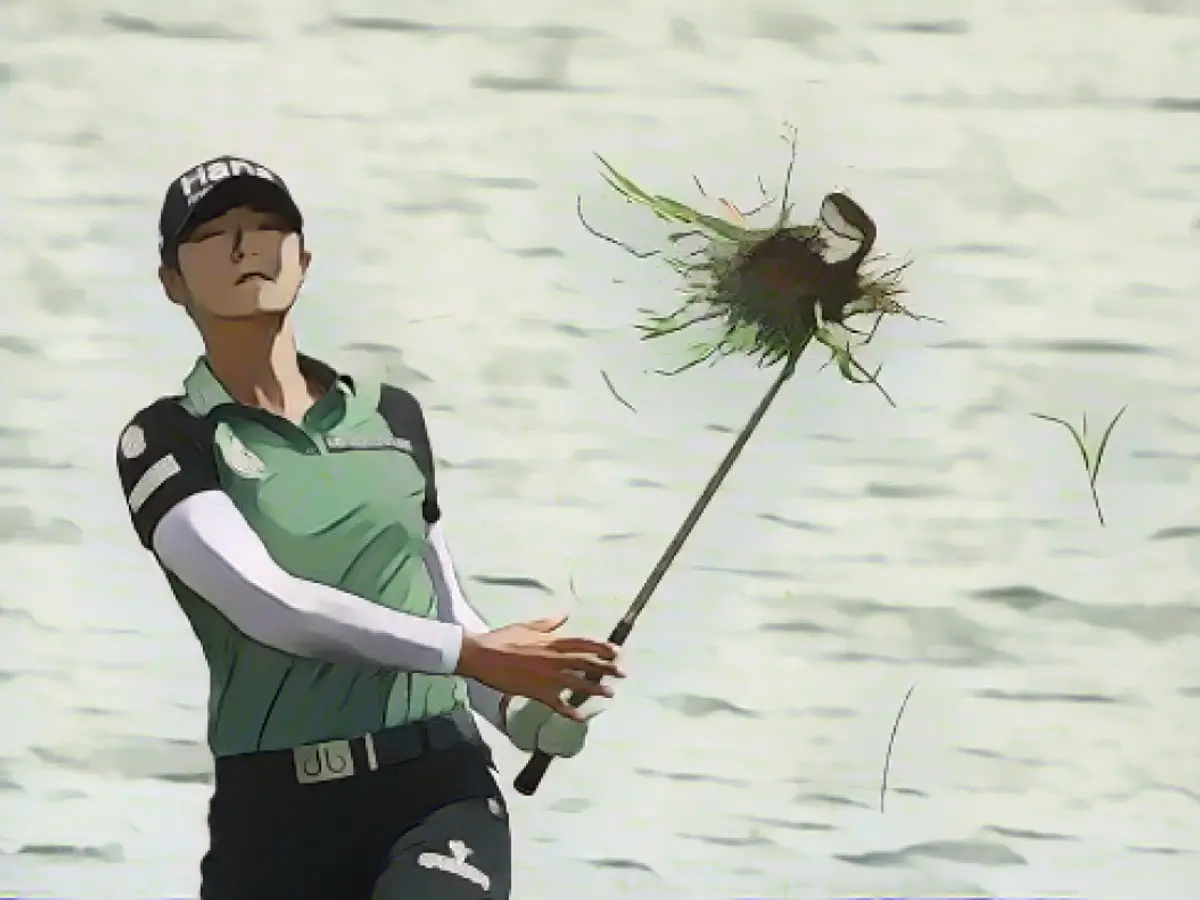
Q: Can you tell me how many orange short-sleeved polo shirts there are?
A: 0